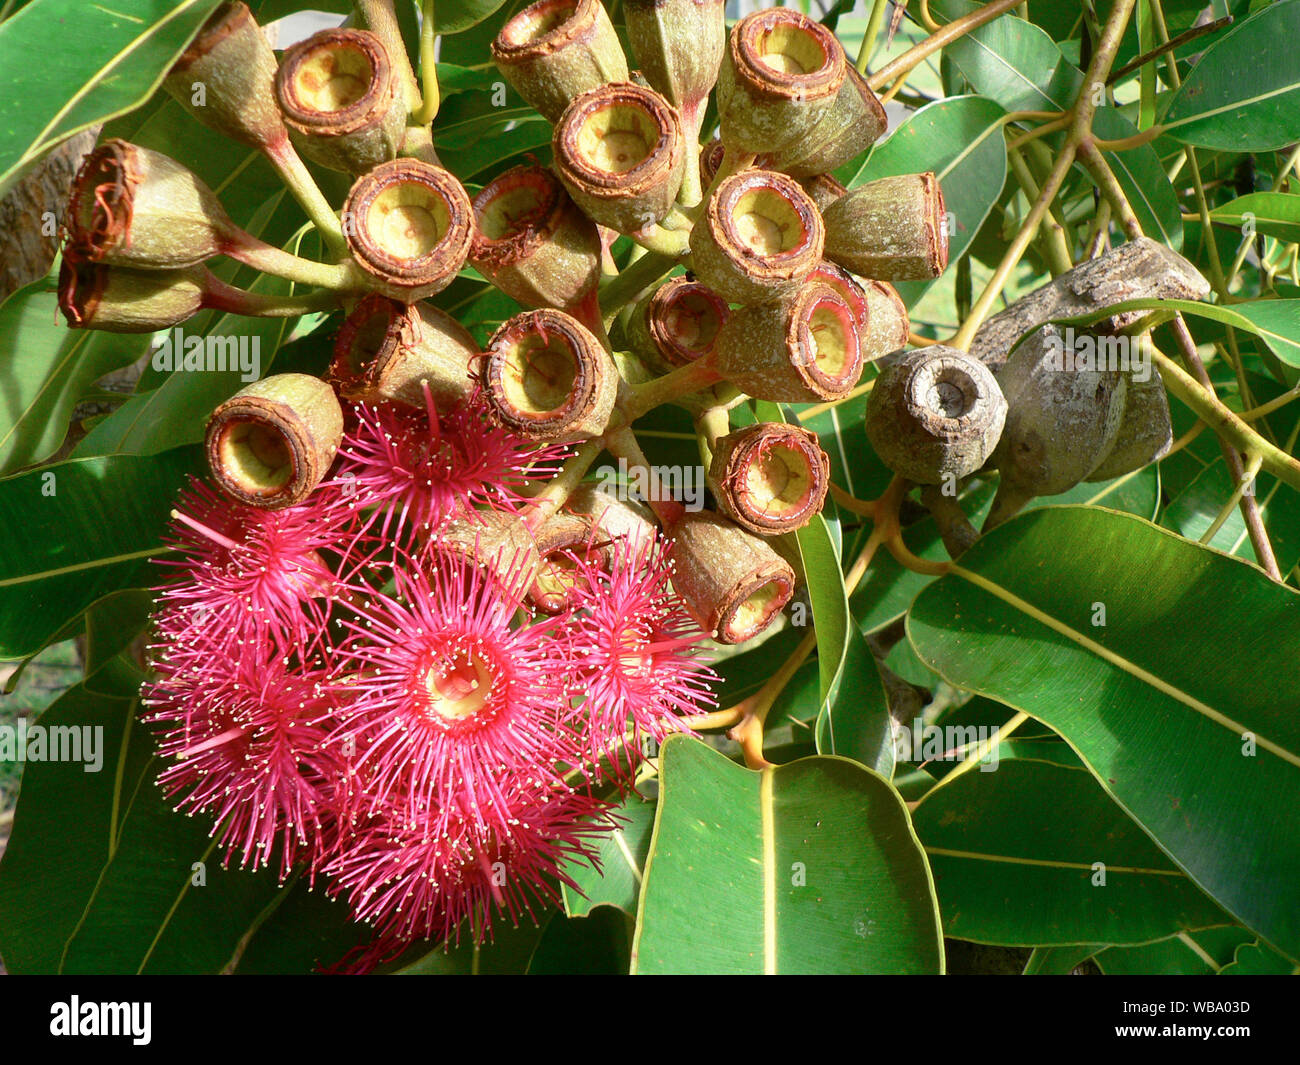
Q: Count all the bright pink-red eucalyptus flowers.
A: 6